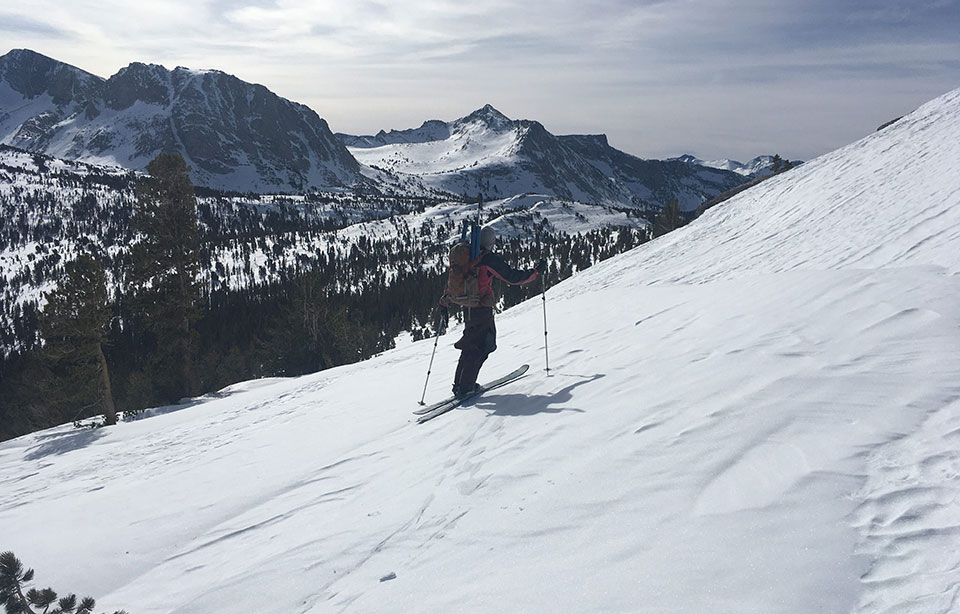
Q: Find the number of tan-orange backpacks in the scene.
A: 1